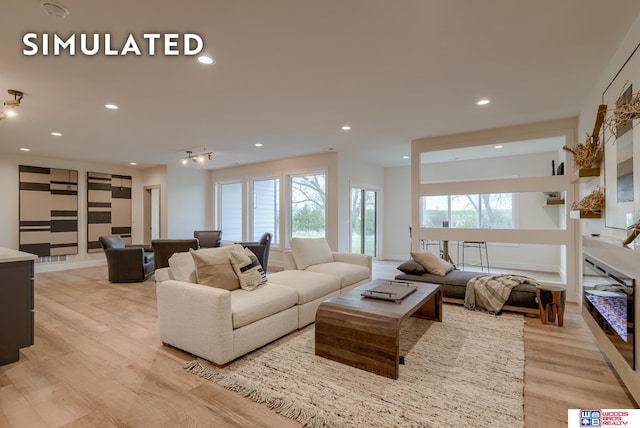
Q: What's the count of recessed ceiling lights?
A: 10